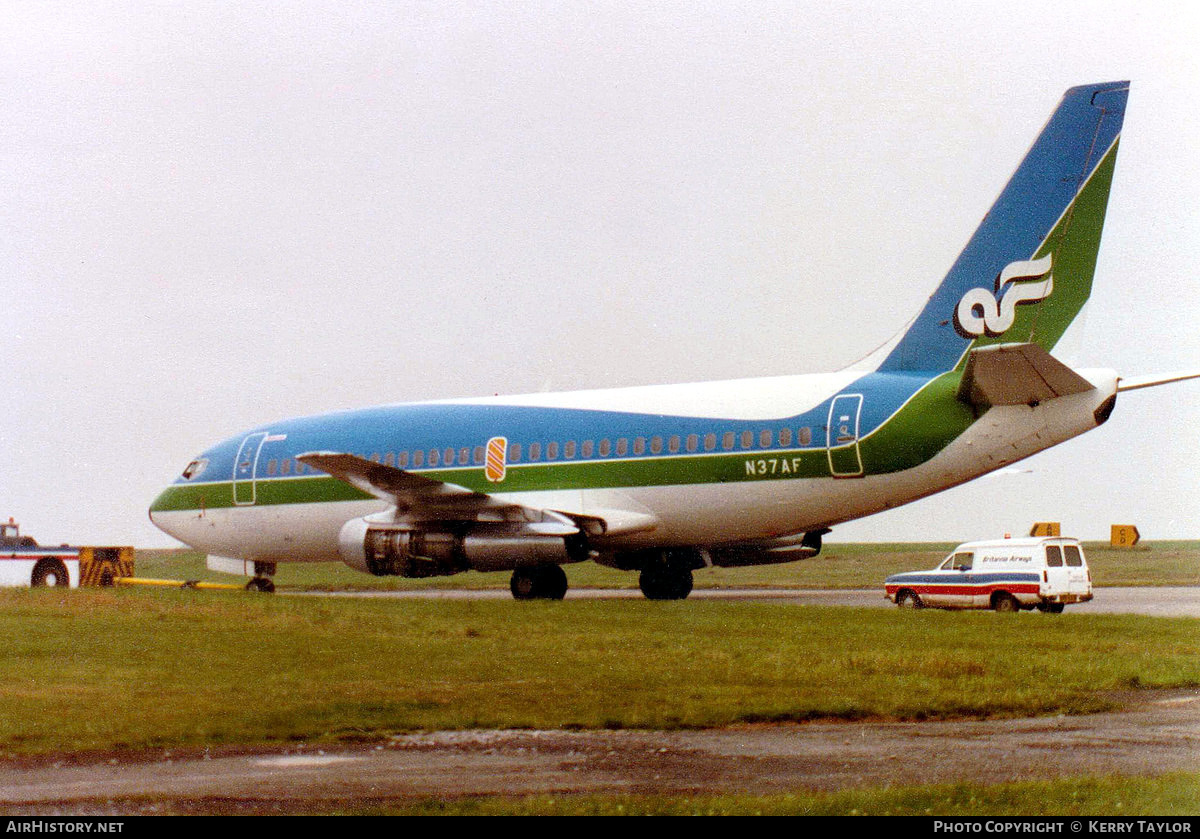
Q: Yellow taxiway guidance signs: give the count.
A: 2